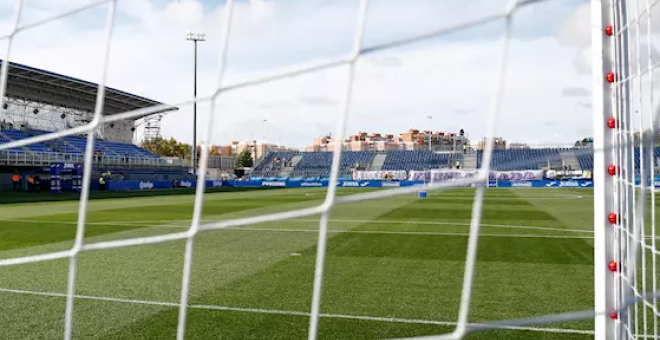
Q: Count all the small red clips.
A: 7